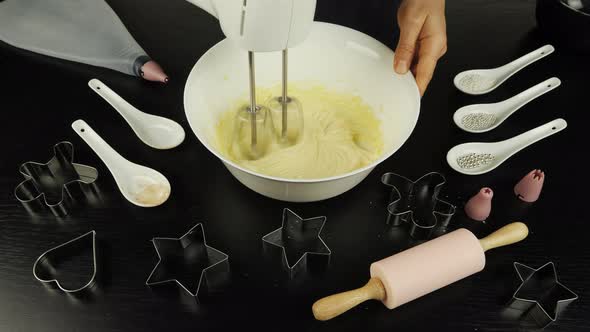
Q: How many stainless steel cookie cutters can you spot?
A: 6